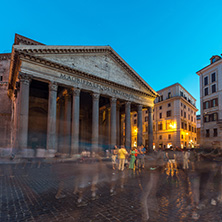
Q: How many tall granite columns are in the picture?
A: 8